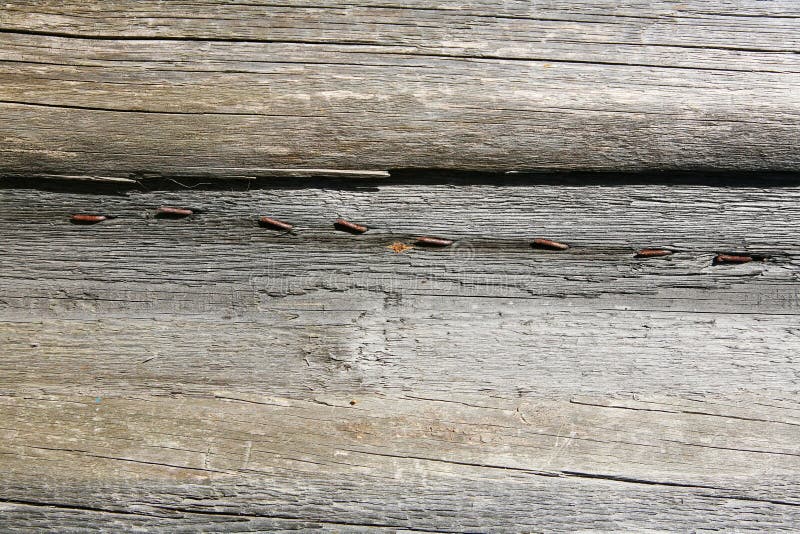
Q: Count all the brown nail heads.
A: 8